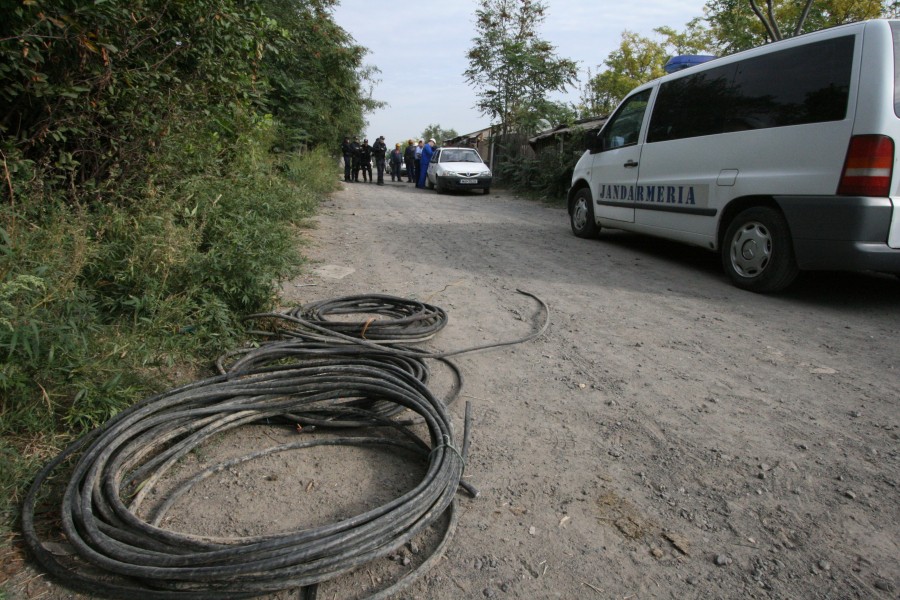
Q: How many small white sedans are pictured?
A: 1